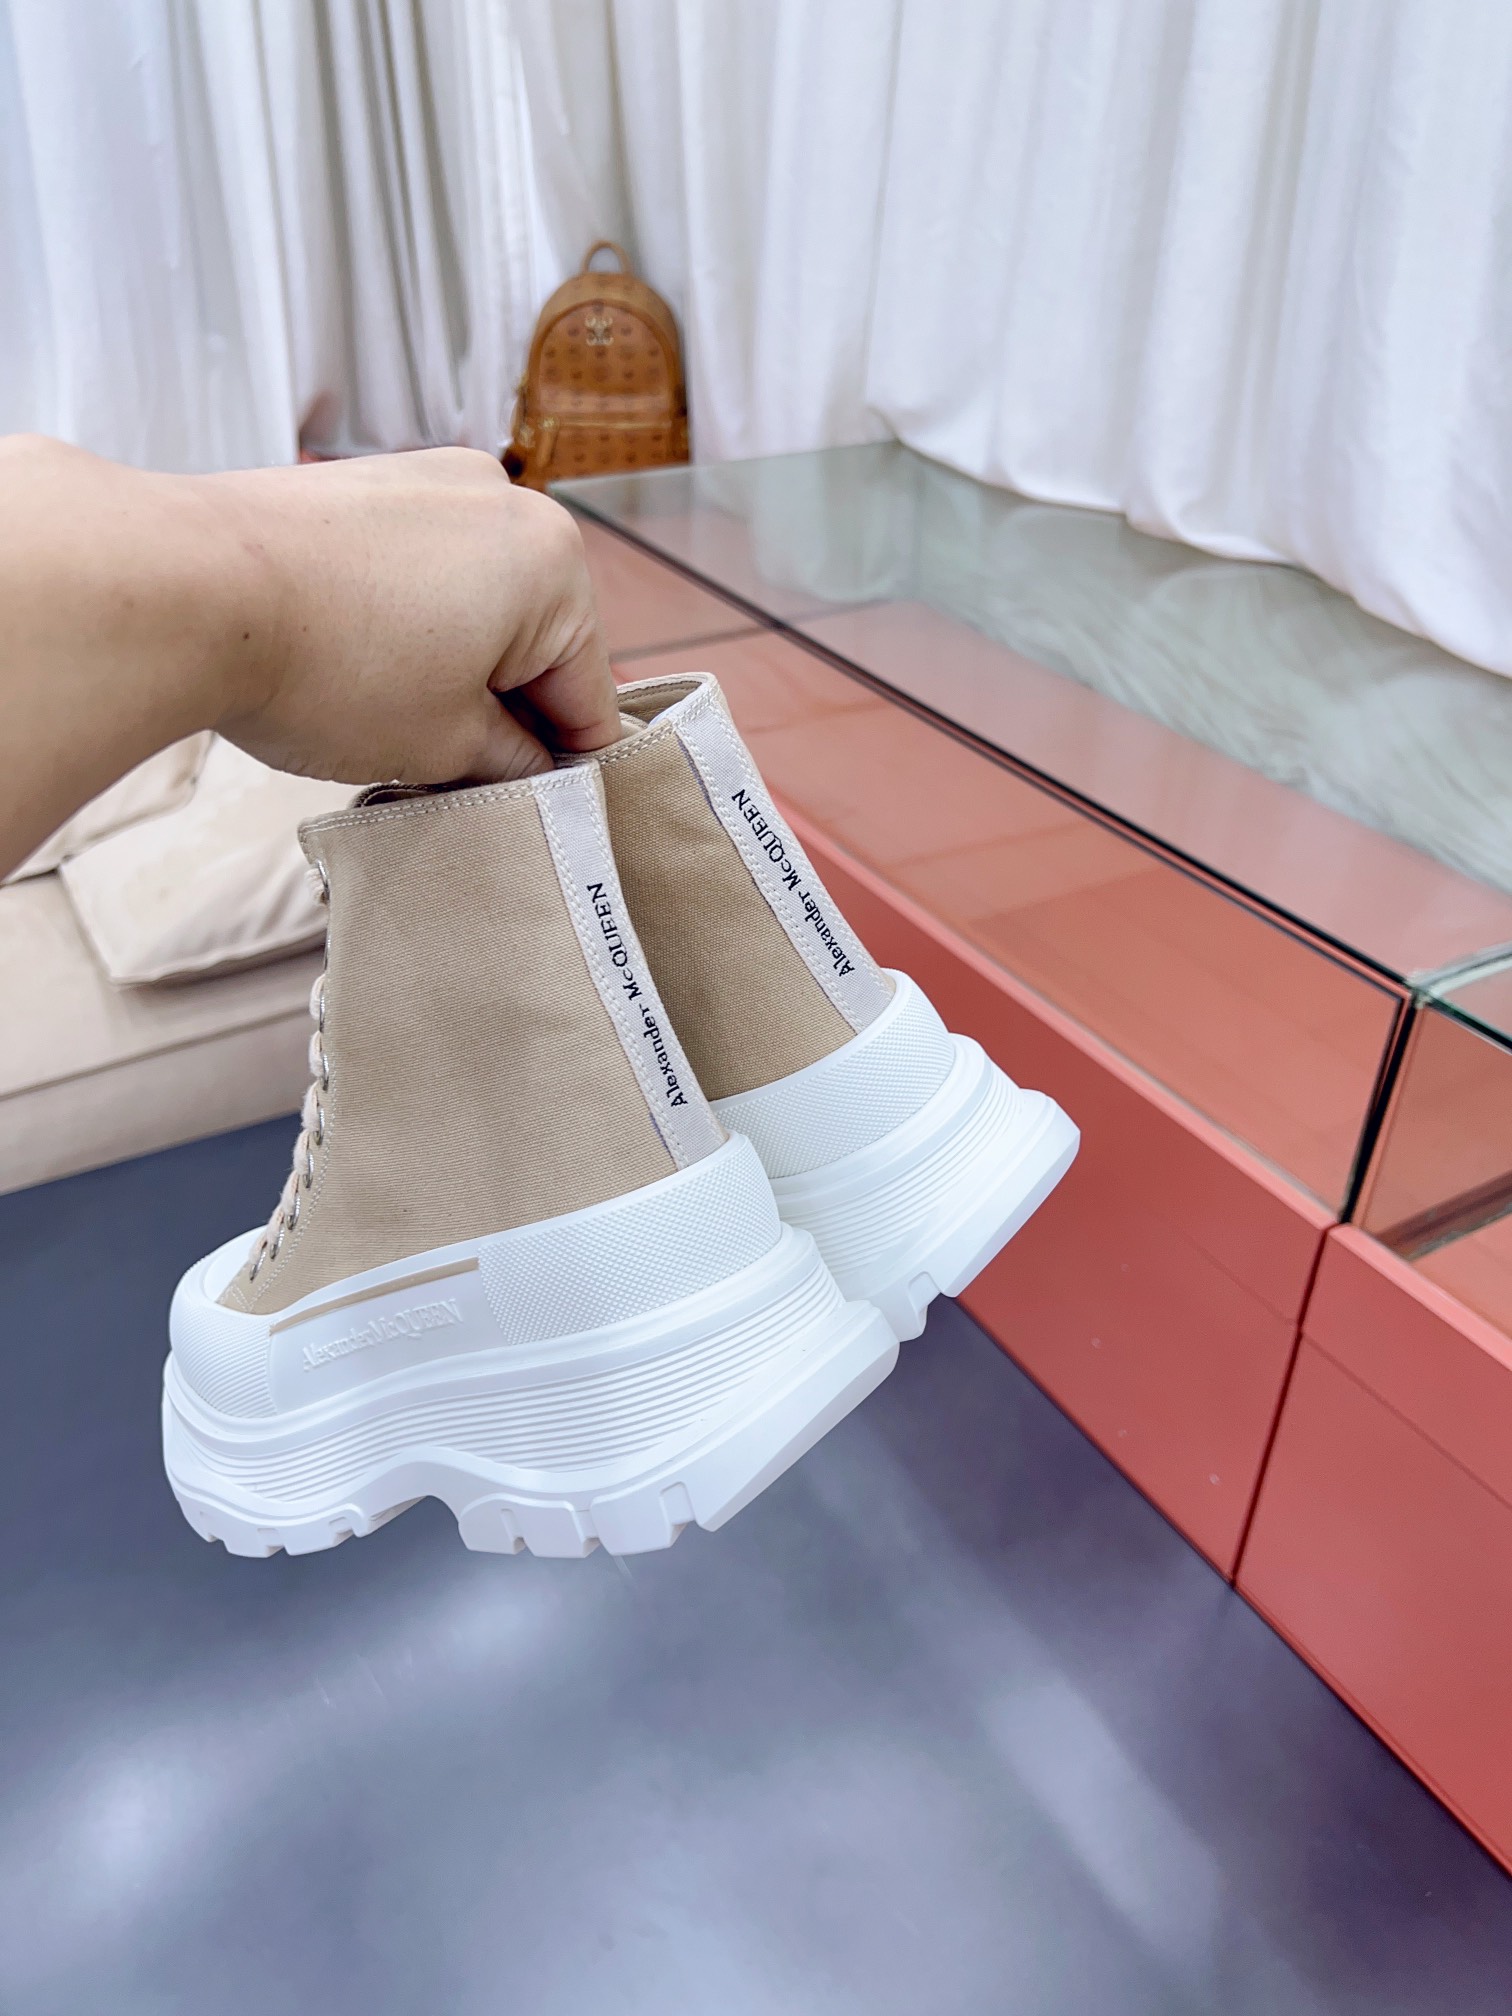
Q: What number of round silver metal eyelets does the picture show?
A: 9